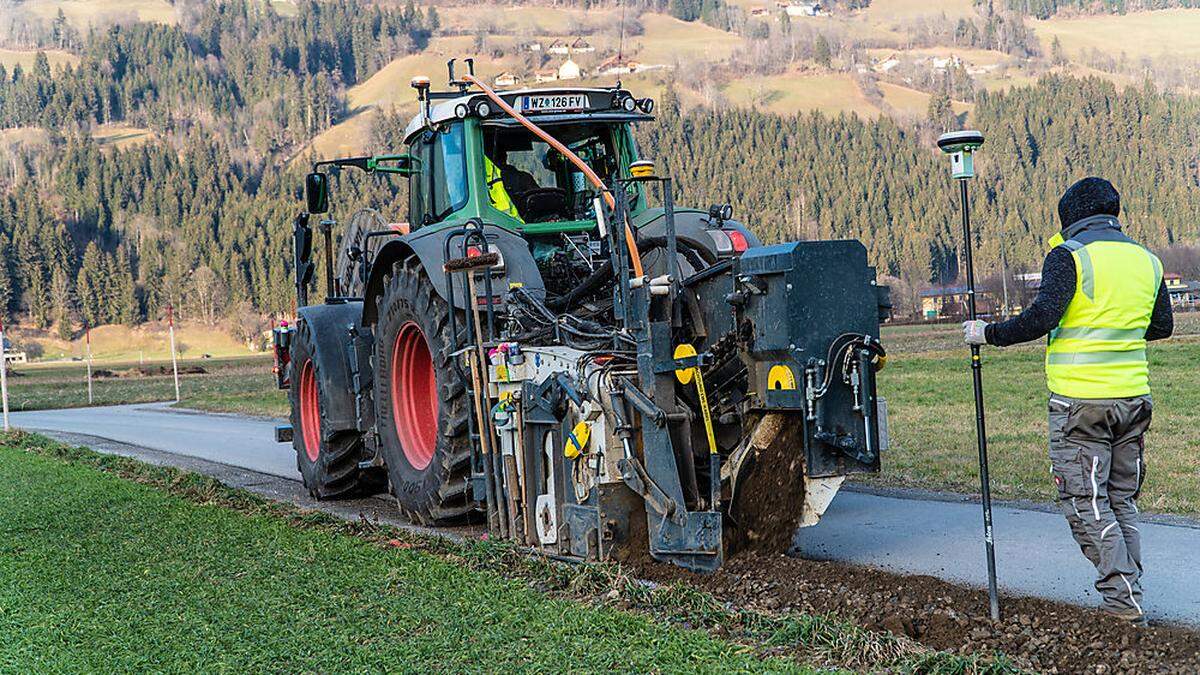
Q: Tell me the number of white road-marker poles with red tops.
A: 3